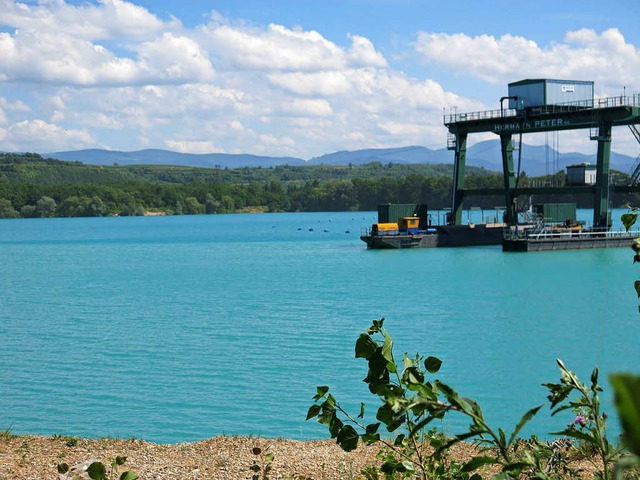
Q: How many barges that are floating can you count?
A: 2